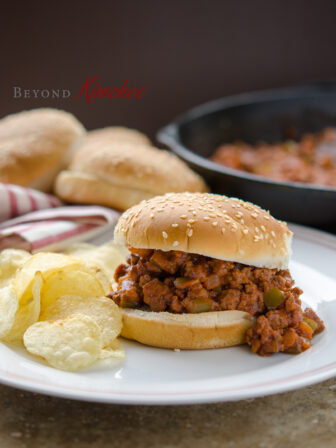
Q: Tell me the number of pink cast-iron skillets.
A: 0